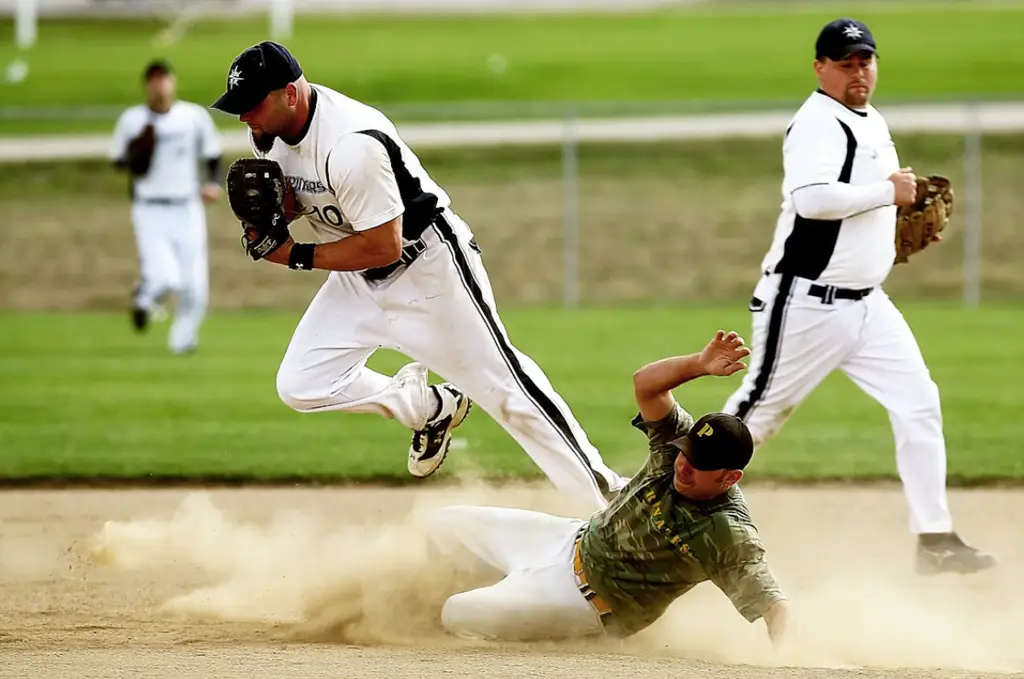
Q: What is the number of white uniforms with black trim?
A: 3